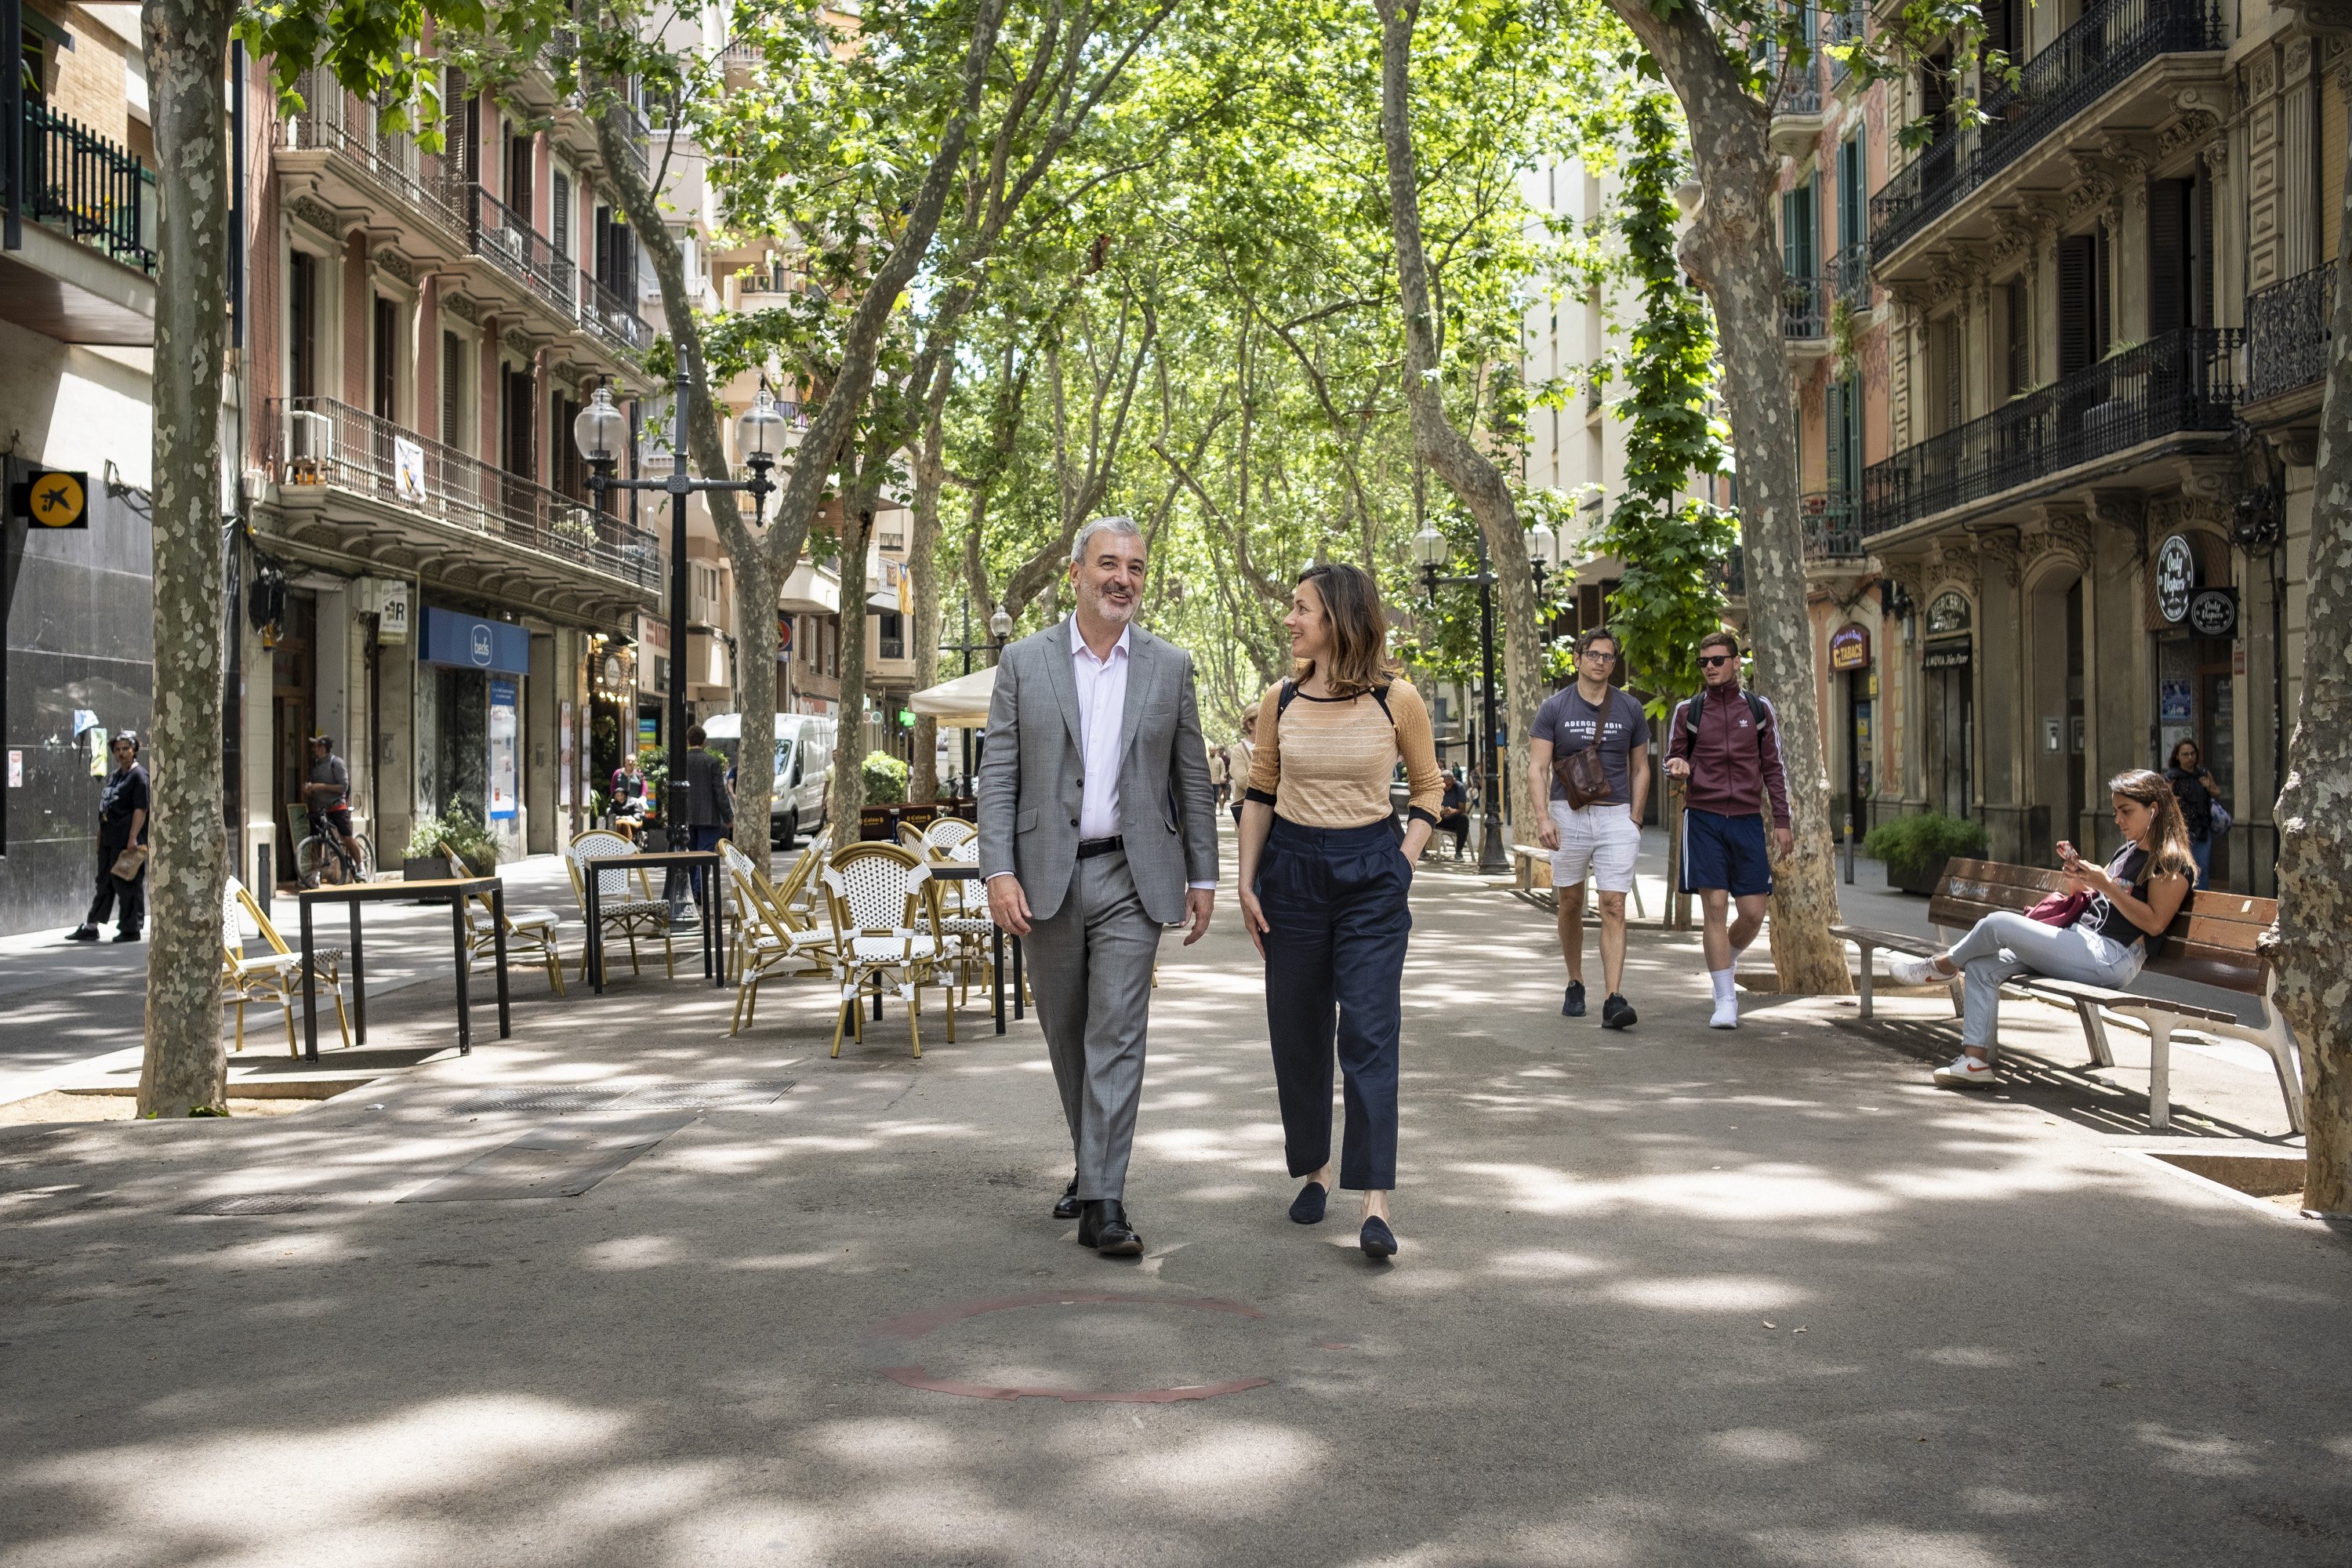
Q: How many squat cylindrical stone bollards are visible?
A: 0